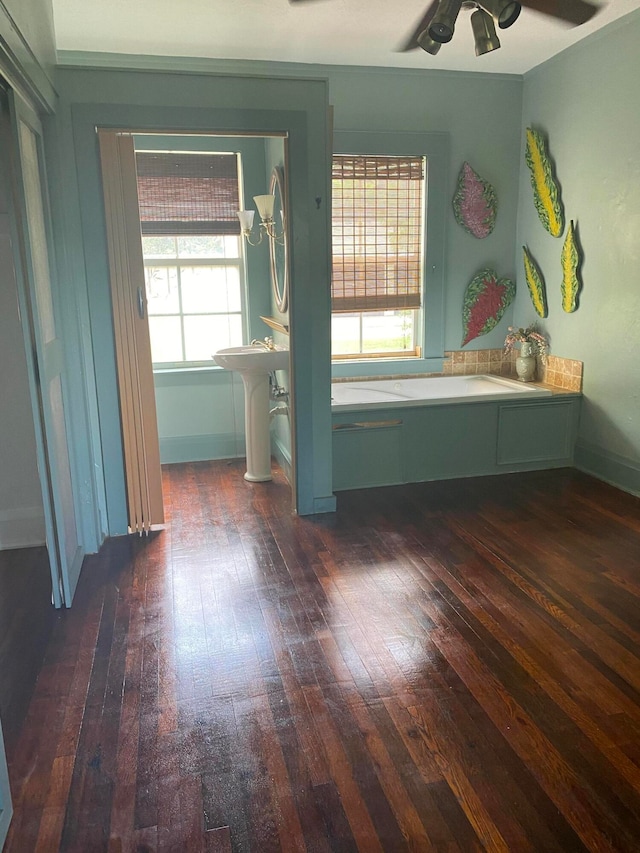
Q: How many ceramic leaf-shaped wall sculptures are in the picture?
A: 5